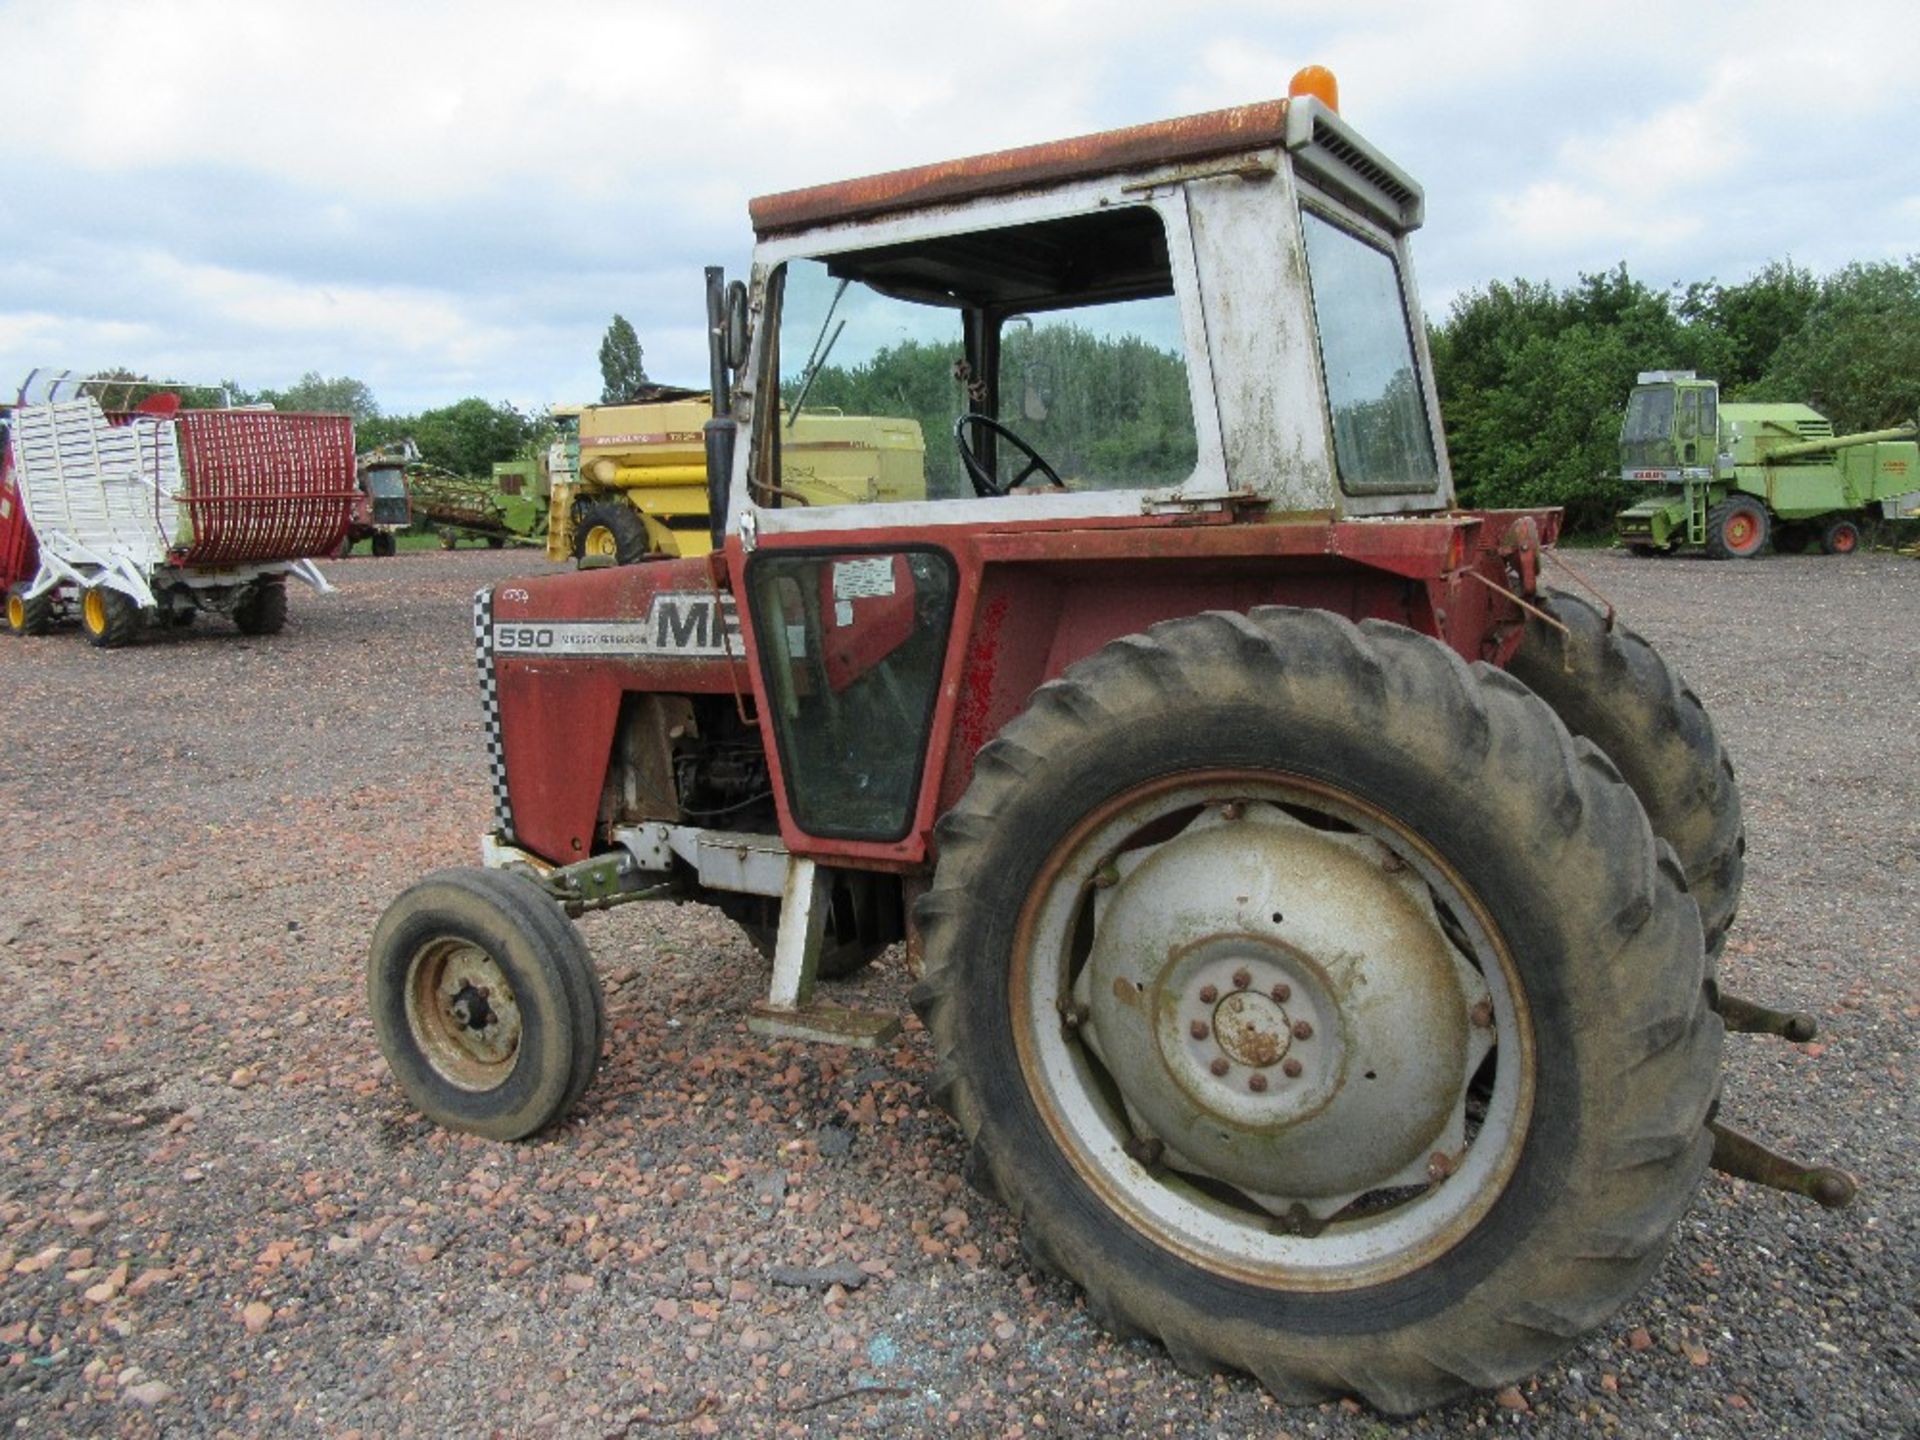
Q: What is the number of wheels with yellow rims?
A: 3